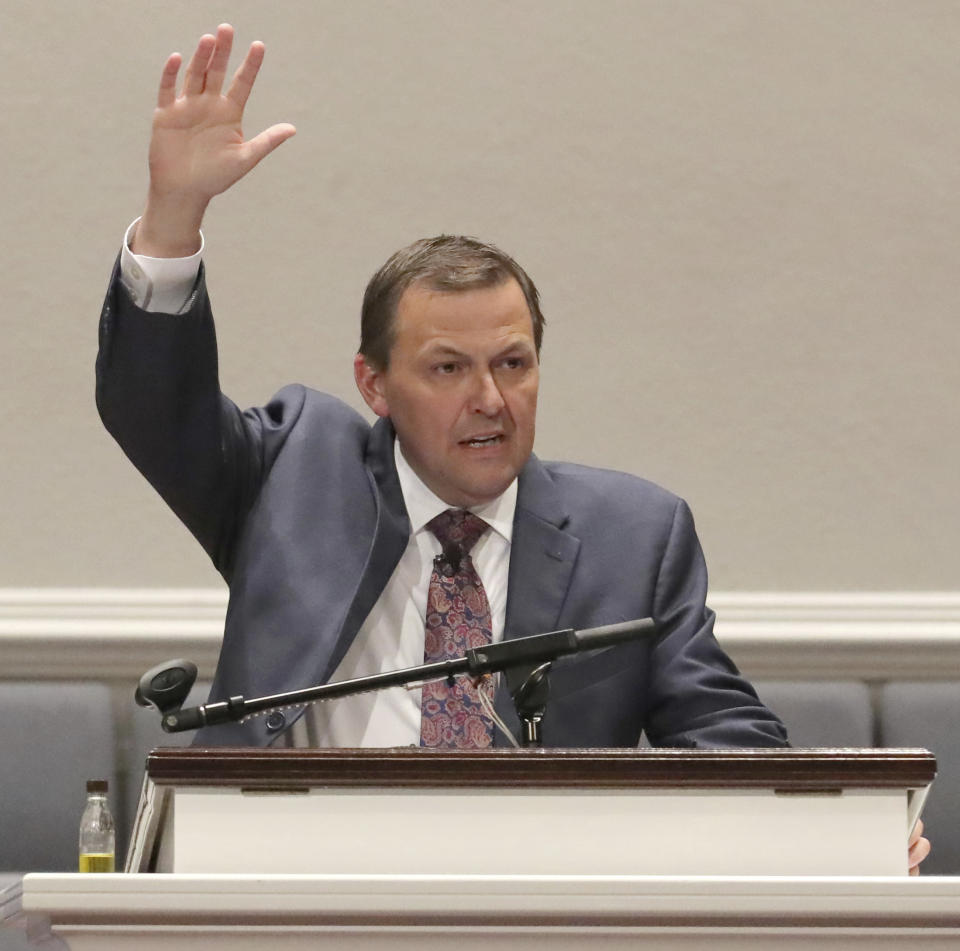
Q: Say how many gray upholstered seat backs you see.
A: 4